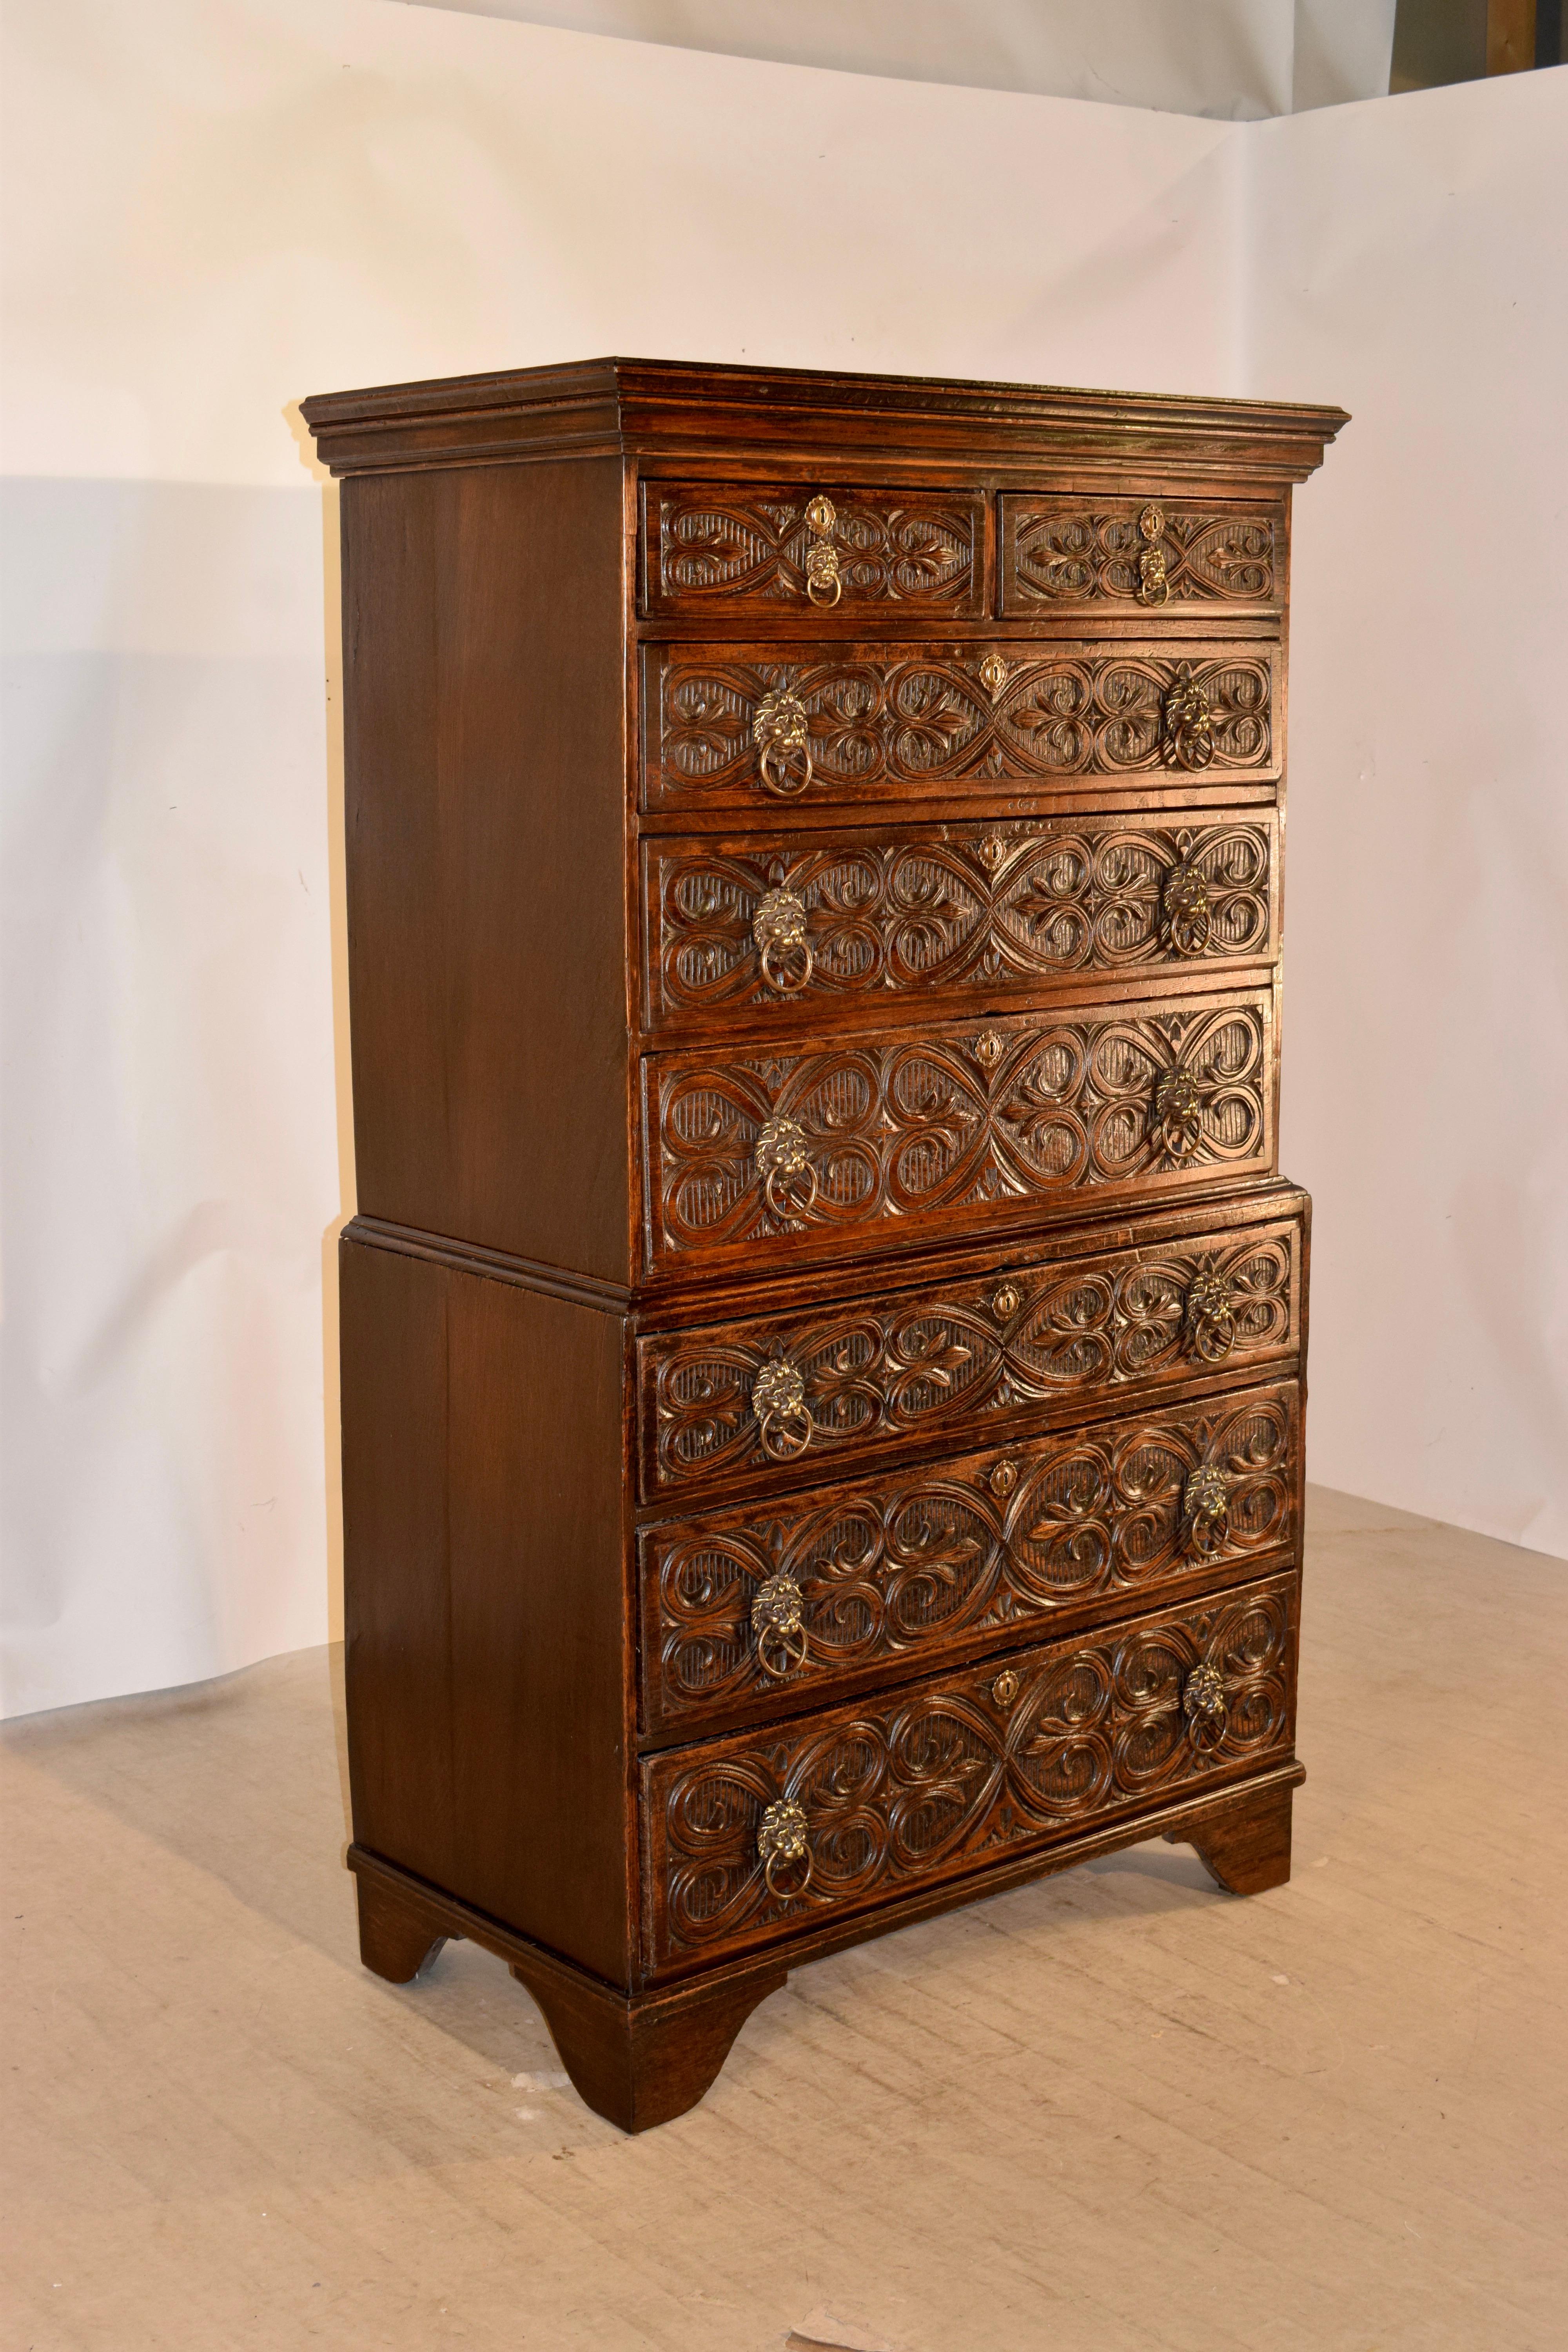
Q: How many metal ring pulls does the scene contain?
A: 14